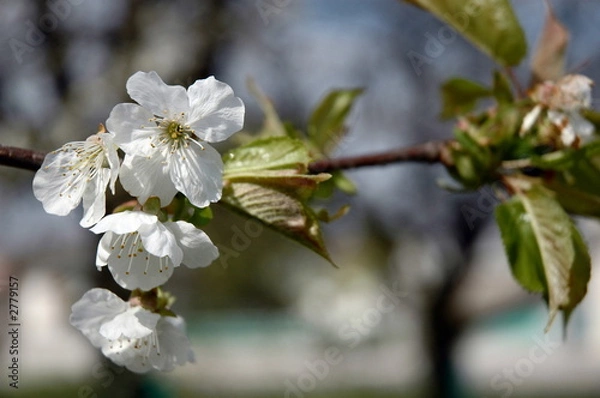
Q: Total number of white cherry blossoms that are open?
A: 4